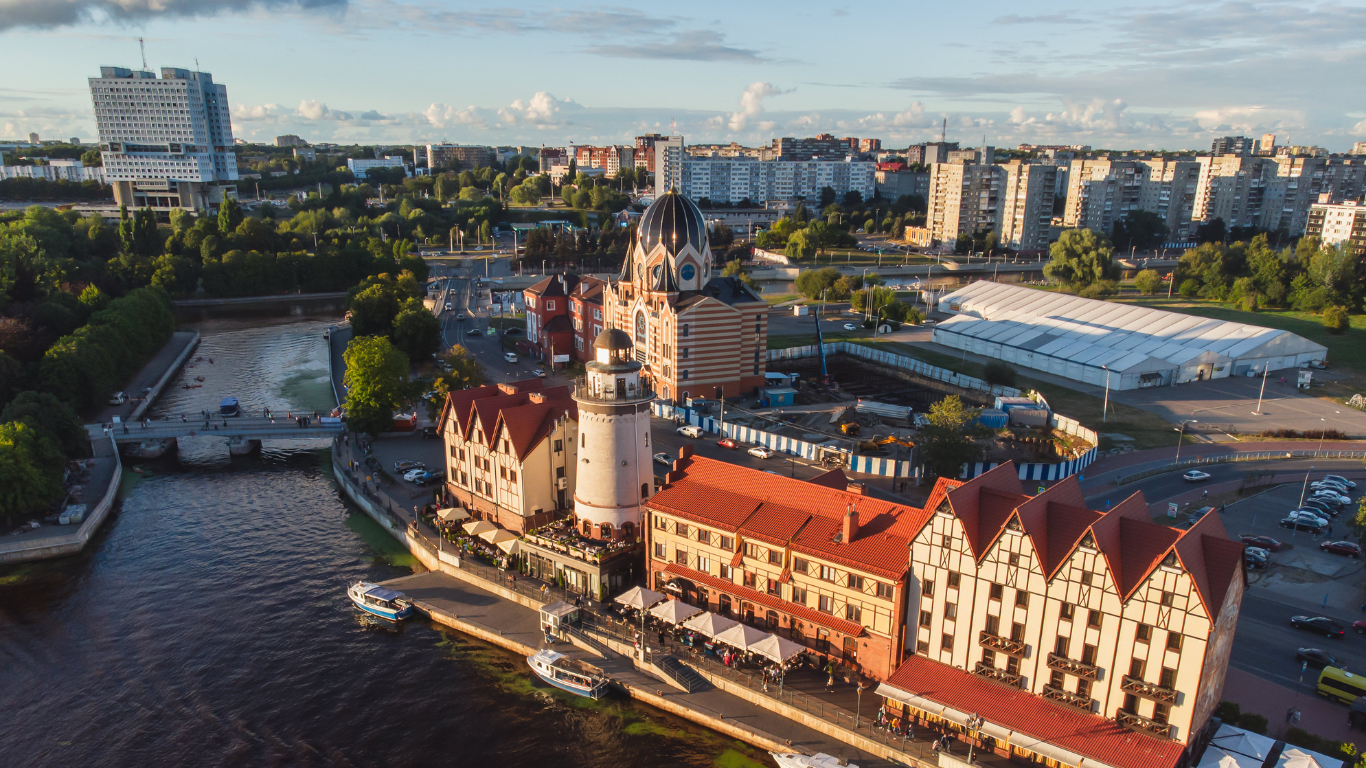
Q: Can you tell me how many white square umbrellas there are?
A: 12